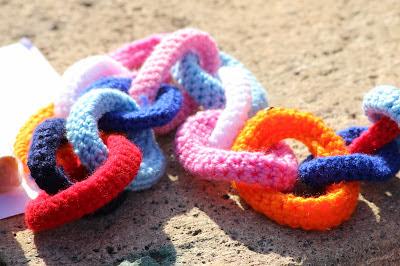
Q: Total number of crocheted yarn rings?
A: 15